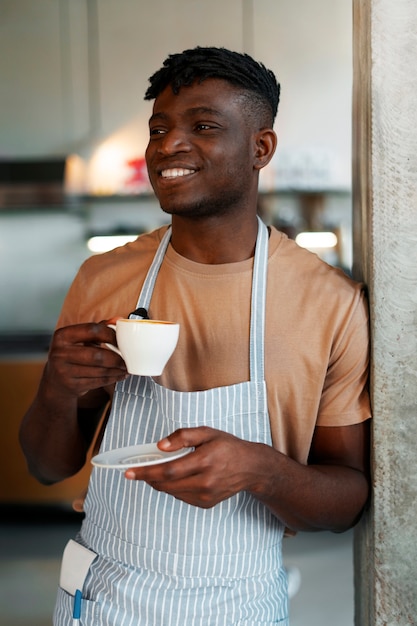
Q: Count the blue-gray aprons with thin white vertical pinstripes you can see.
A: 1